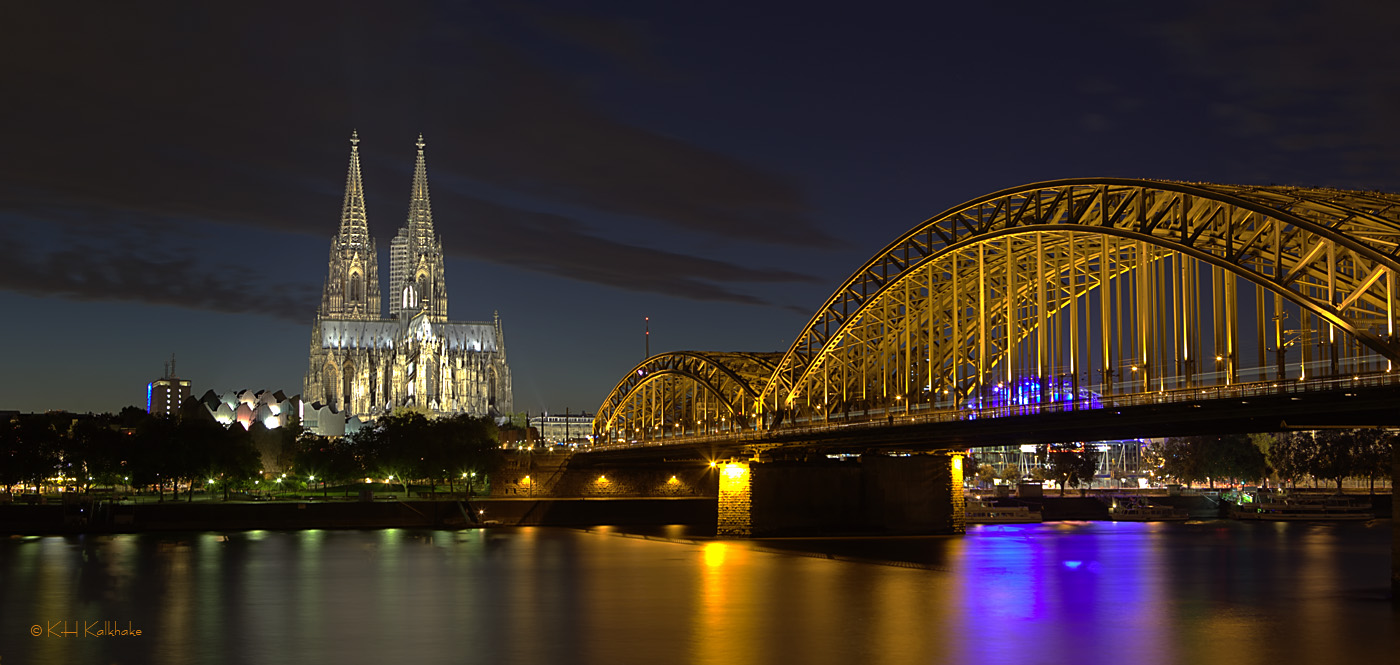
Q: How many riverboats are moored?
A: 3